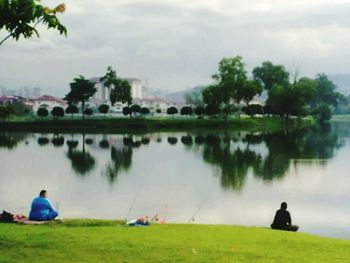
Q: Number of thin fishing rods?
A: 3